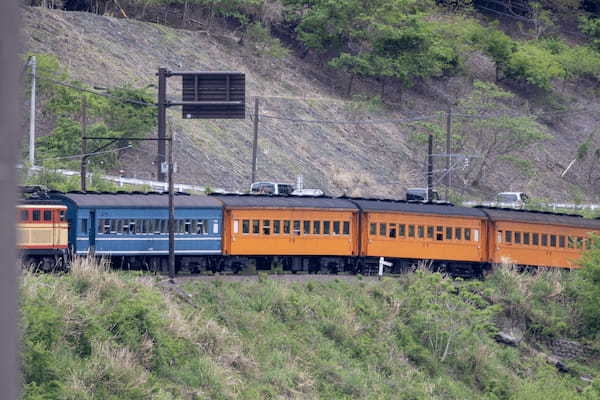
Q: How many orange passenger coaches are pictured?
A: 3